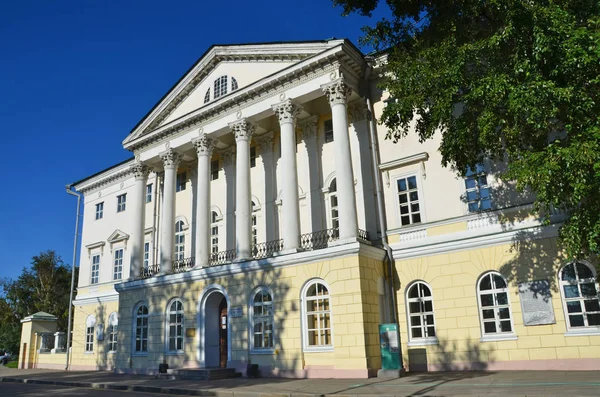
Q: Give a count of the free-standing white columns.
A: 6